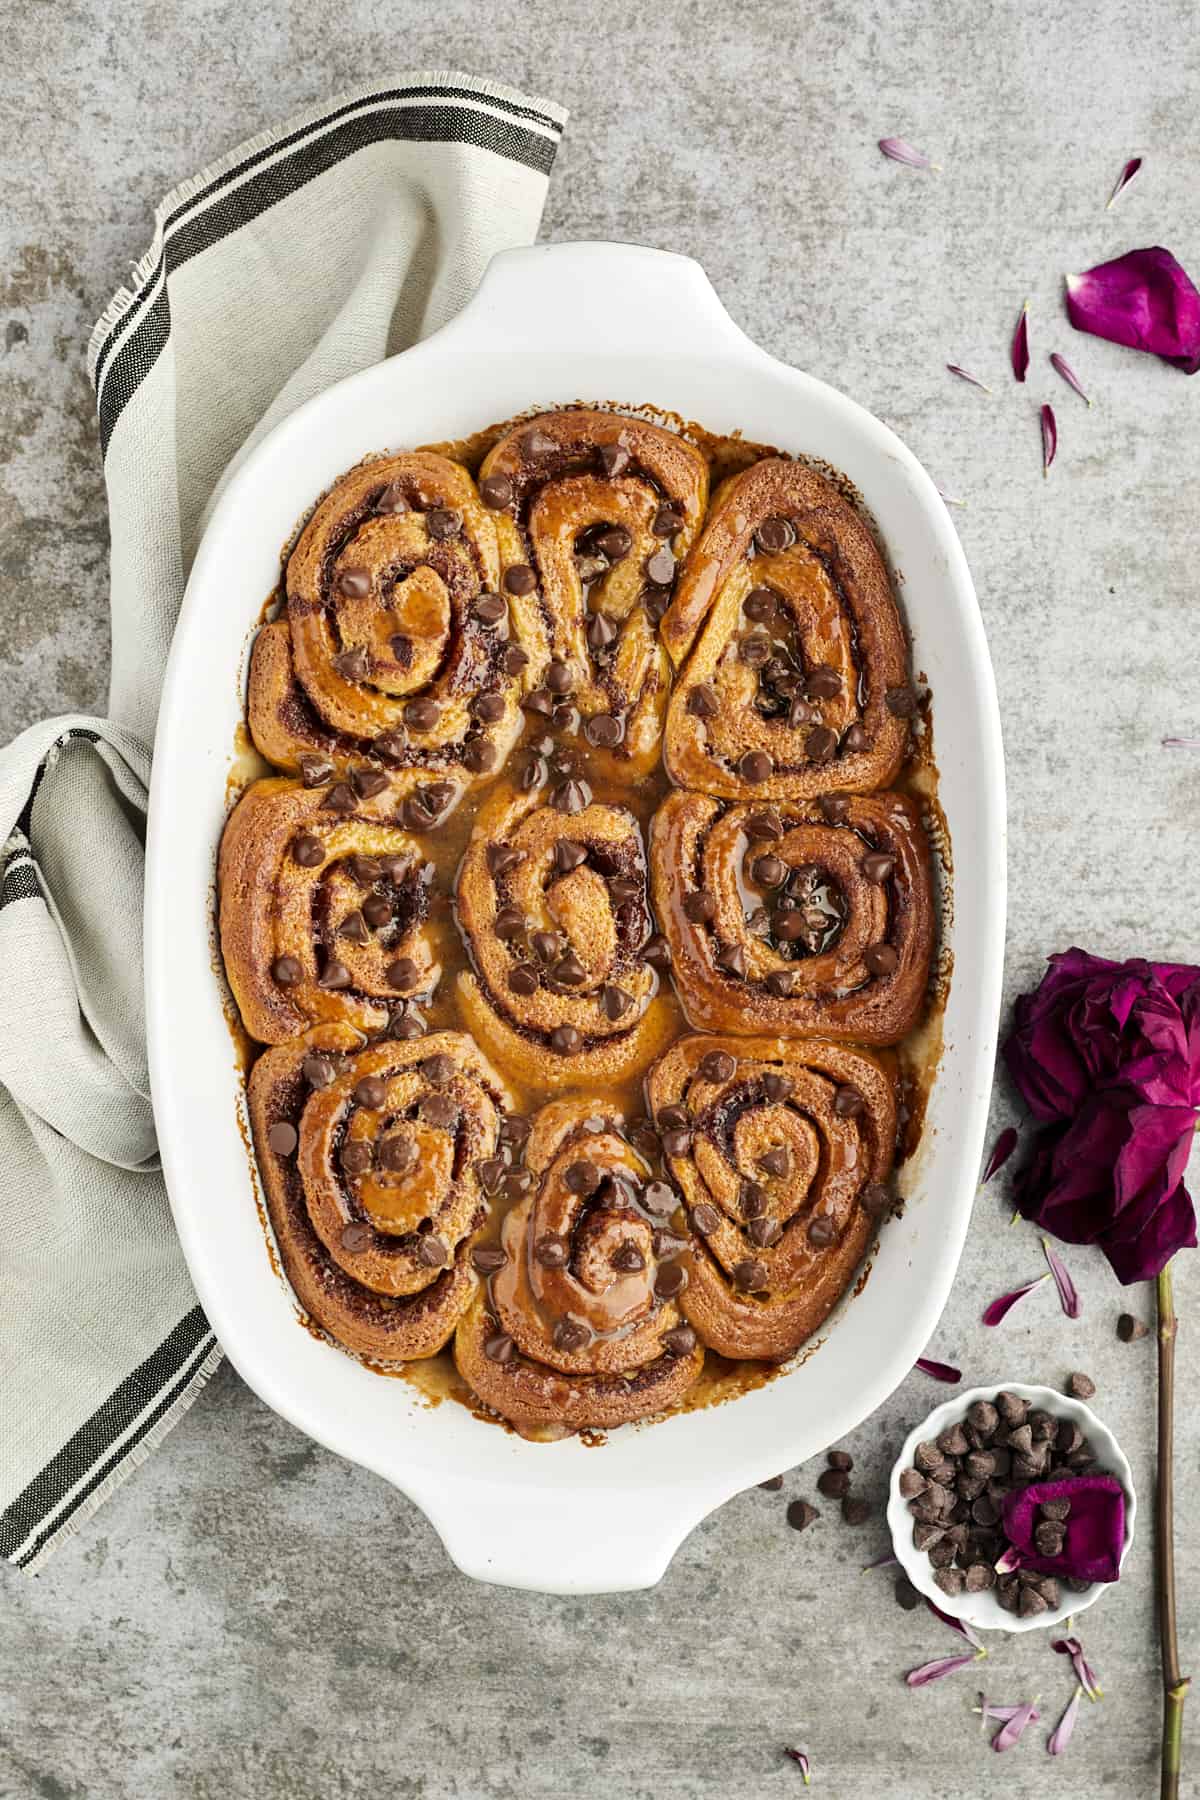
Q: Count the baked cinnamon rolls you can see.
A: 9